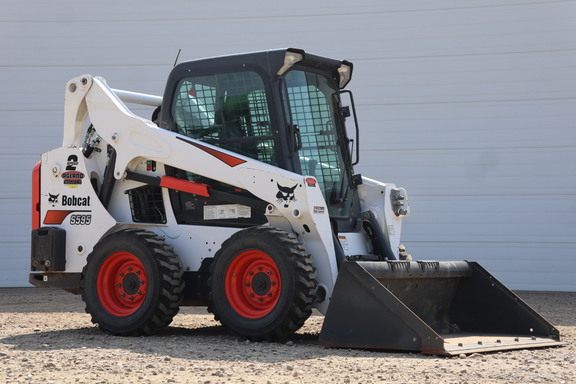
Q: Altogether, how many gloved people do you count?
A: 0